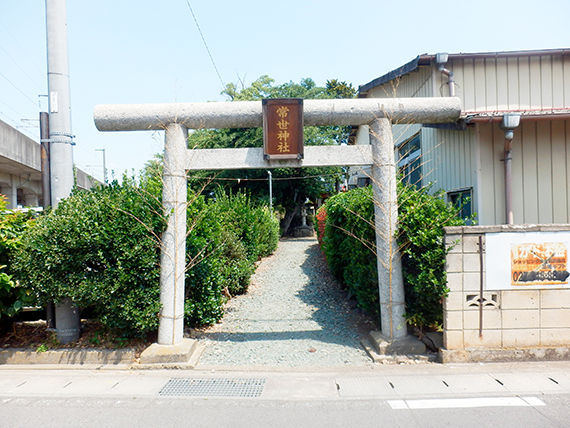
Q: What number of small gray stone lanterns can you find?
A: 1